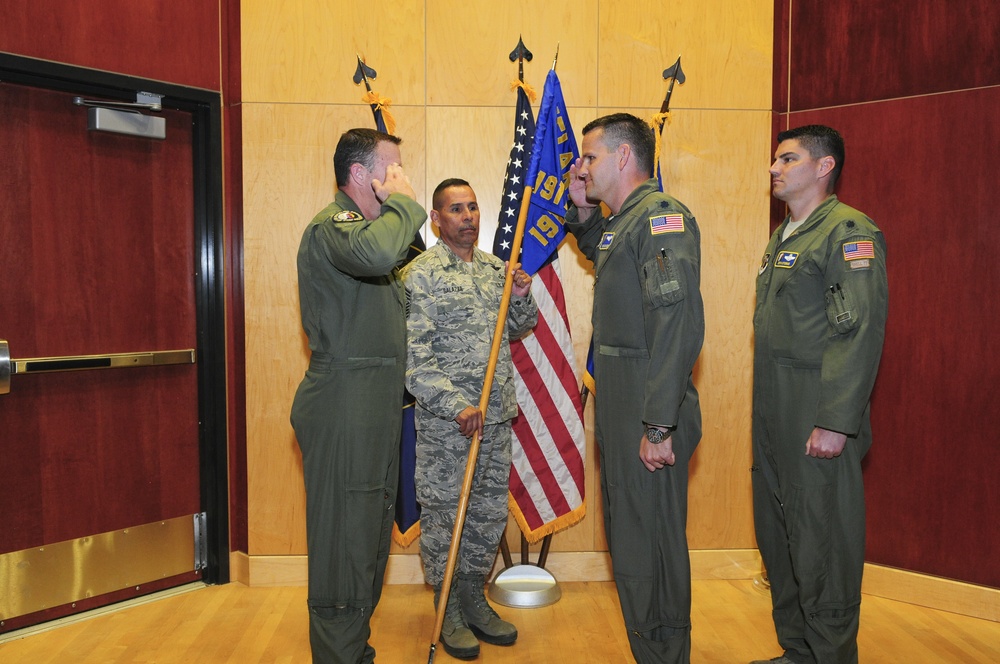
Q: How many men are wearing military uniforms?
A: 4